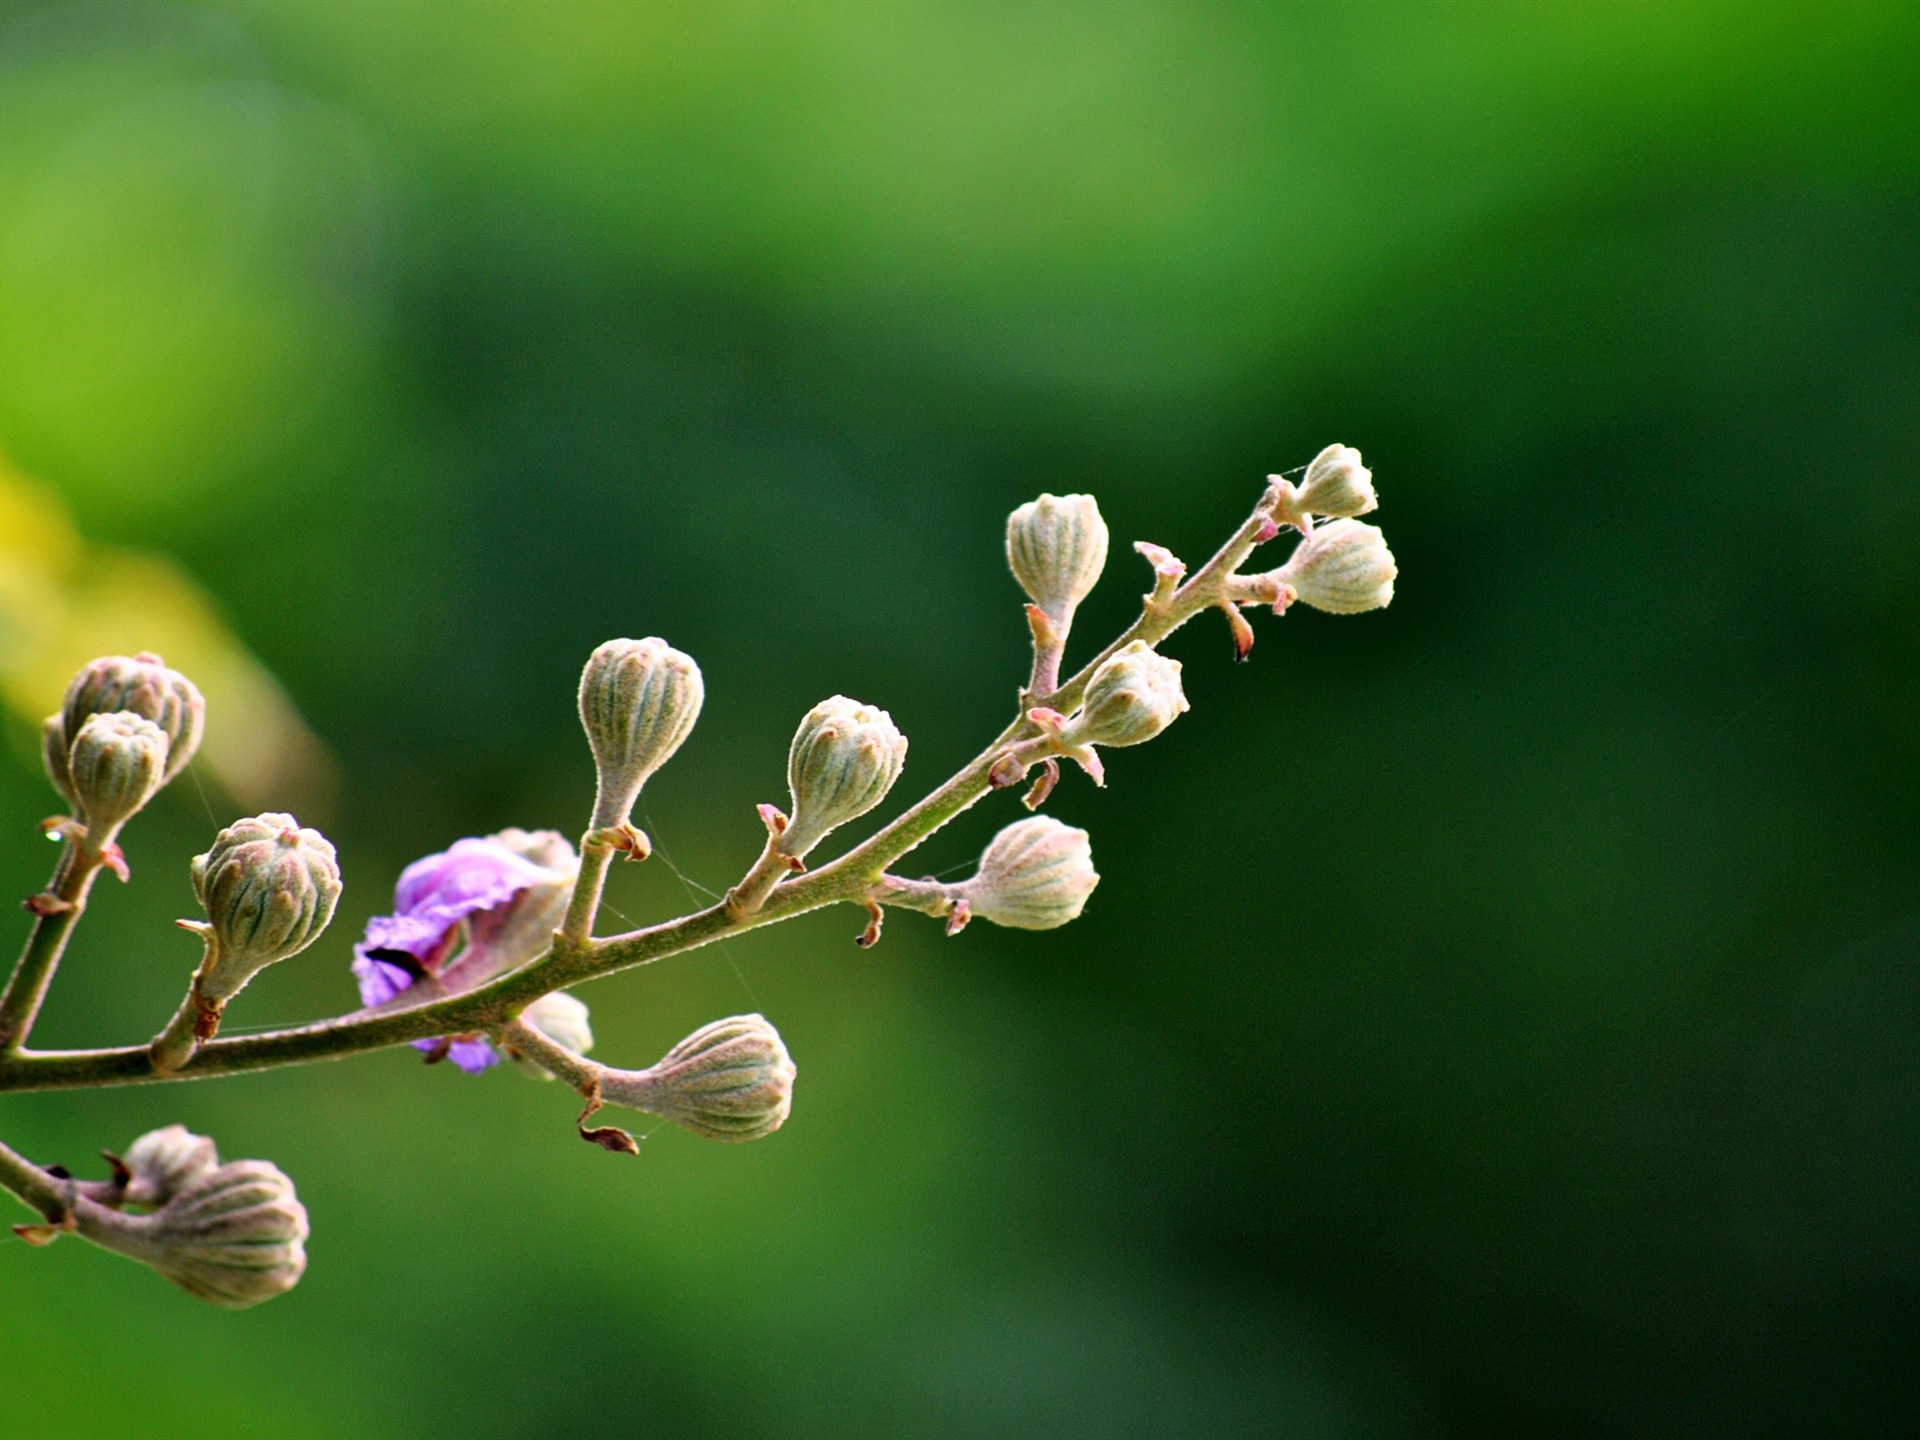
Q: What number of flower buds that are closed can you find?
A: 14